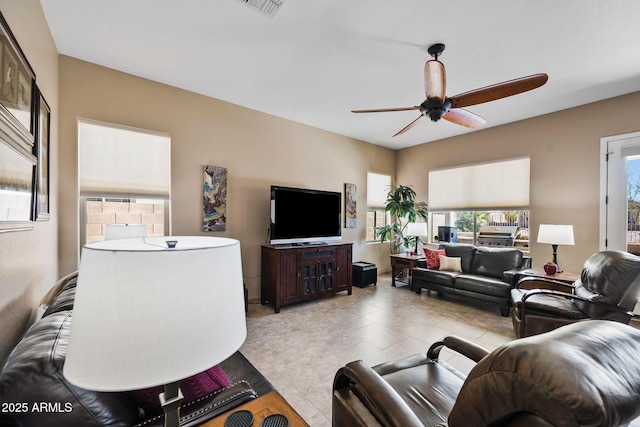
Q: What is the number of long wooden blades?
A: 5